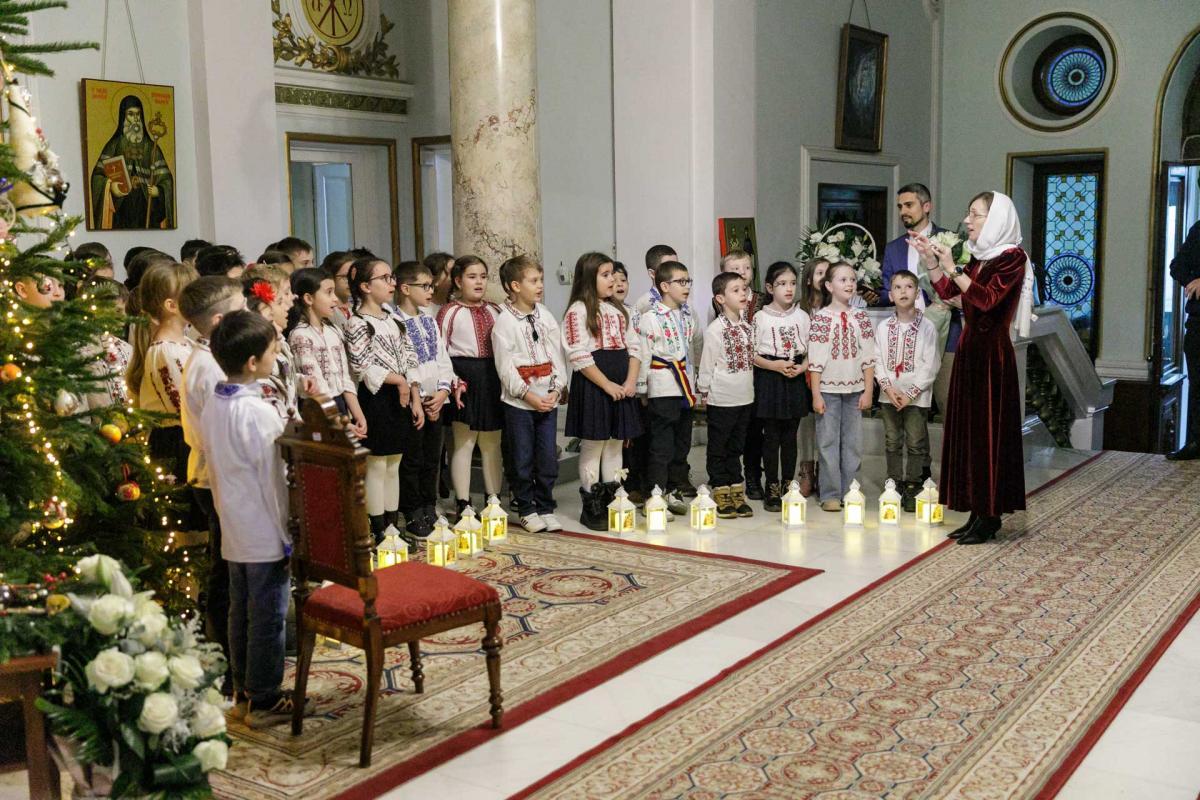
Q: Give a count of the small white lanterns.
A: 11